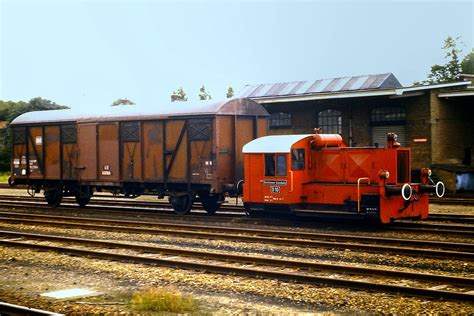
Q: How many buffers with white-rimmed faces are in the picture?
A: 2